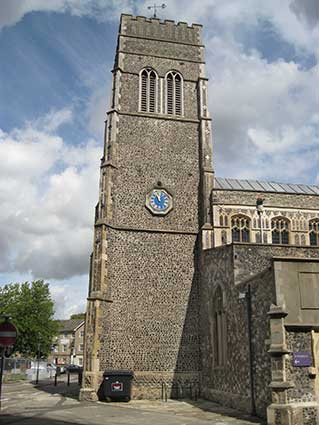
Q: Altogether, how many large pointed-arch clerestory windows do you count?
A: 3